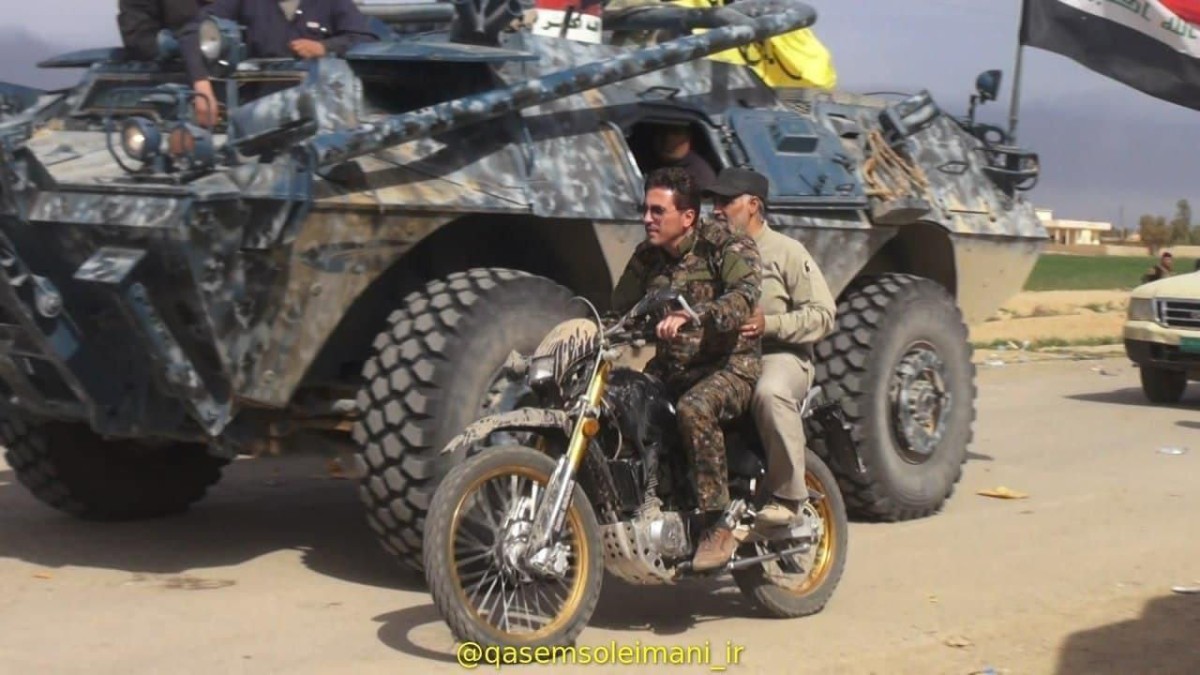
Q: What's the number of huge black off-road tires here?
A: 3